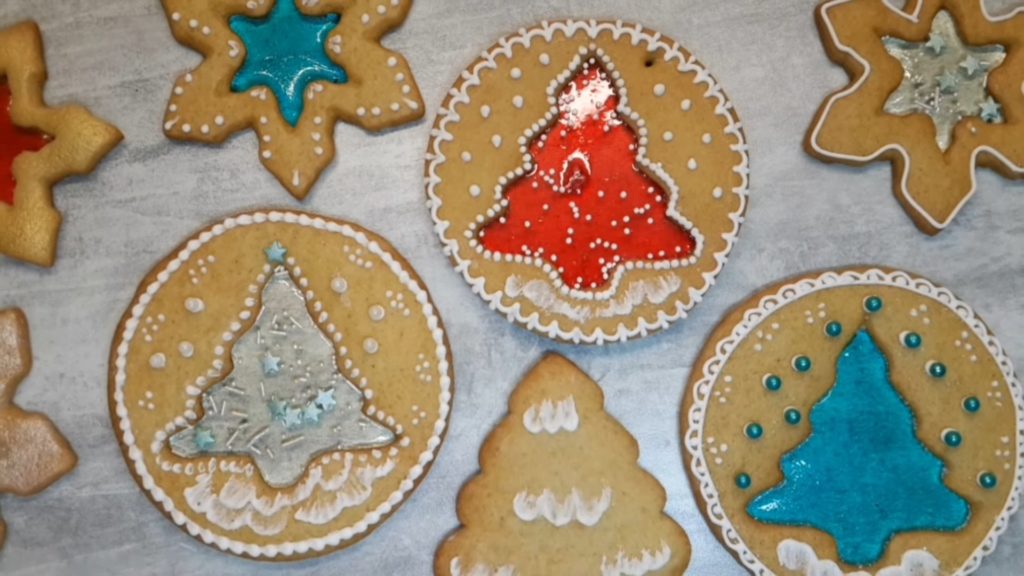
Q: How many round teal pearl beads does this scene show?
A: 12